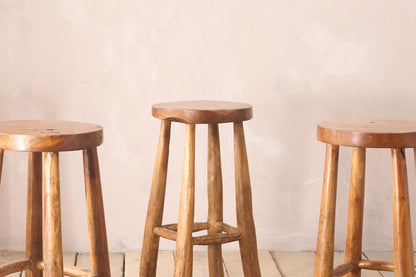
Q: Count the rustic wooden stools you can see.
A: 3